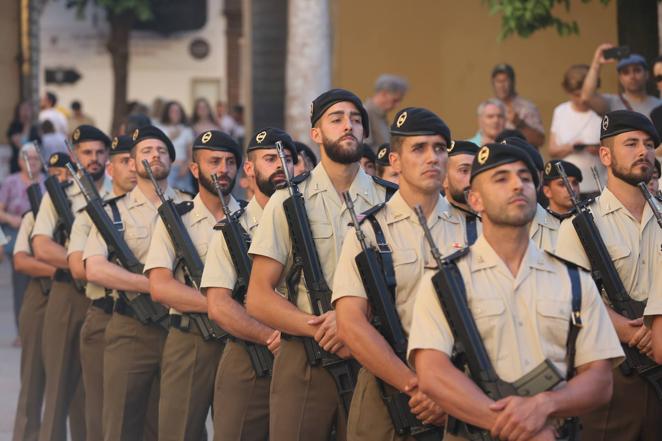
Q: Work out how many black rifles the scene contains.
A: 12